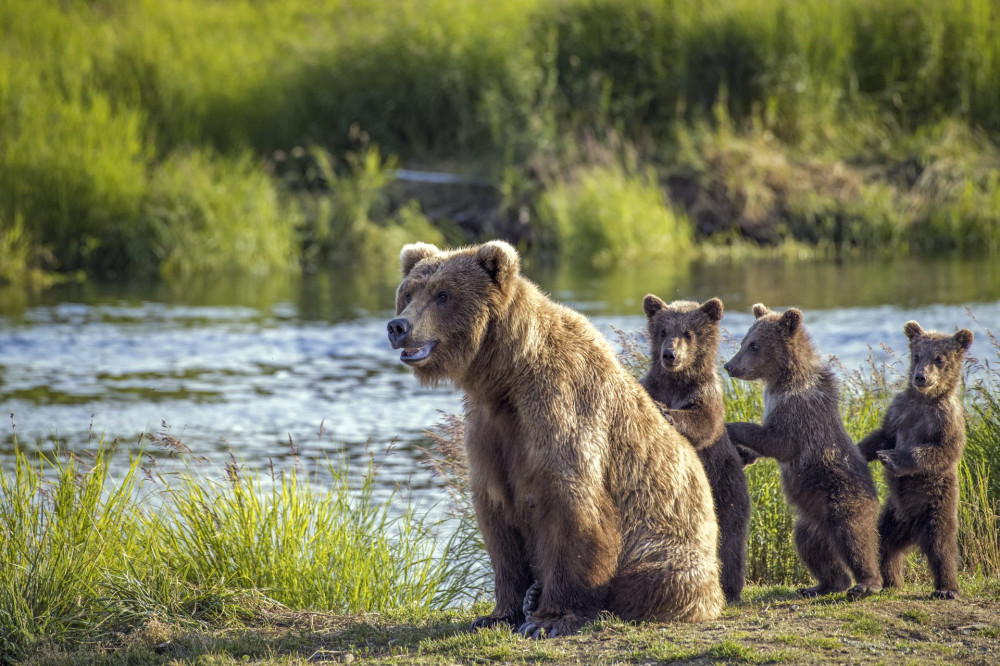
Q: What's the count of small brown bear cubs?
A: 3